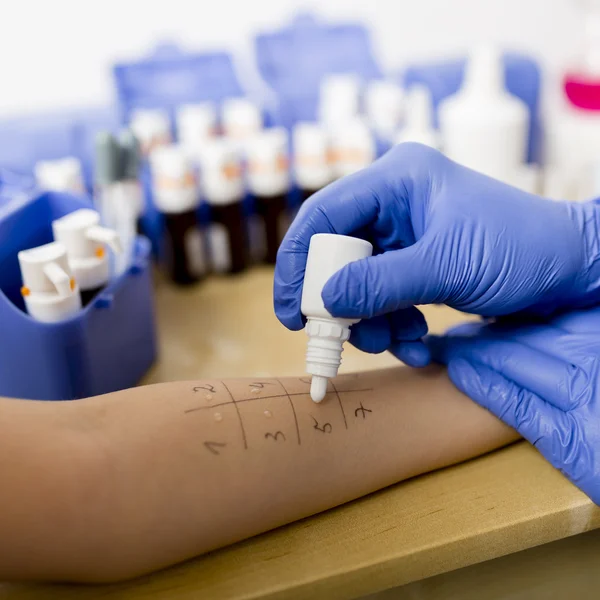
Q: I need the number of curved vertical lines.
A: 3